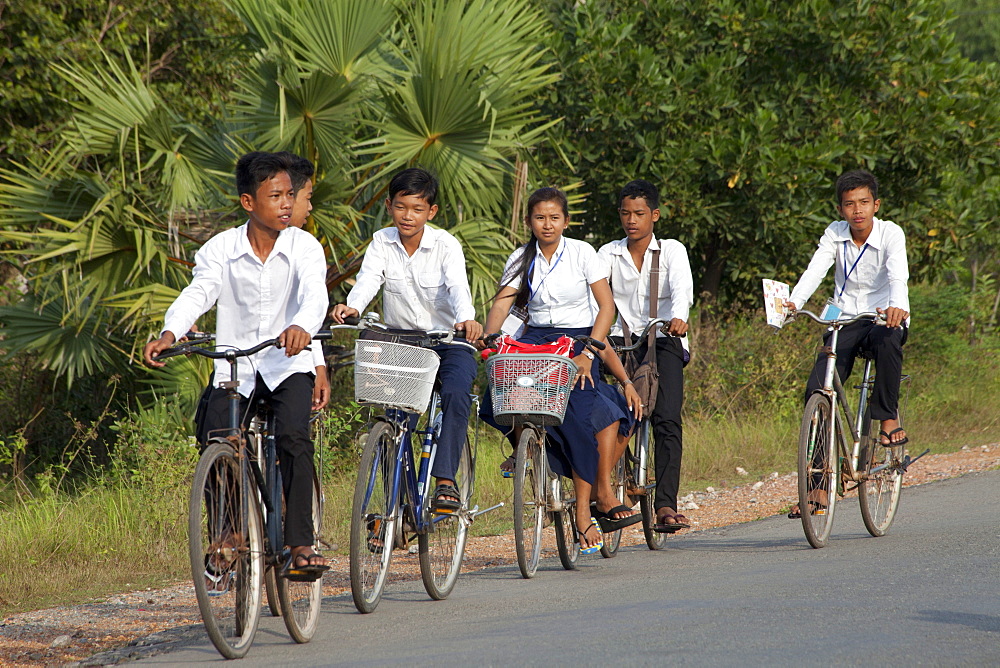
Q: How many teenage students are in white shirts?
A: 6